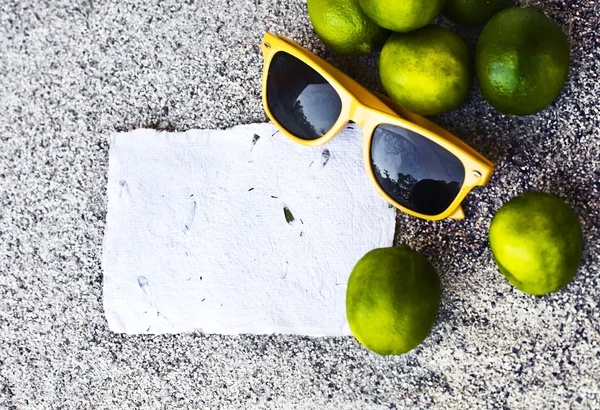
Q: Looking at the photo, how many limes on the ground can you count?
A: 7